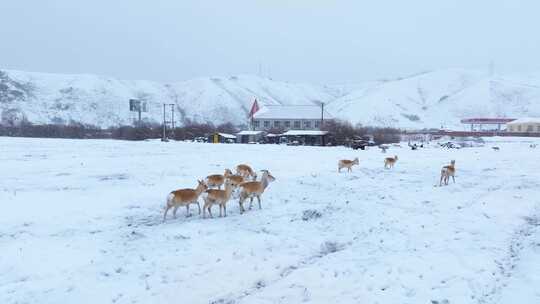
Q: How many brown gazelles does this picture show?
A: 9